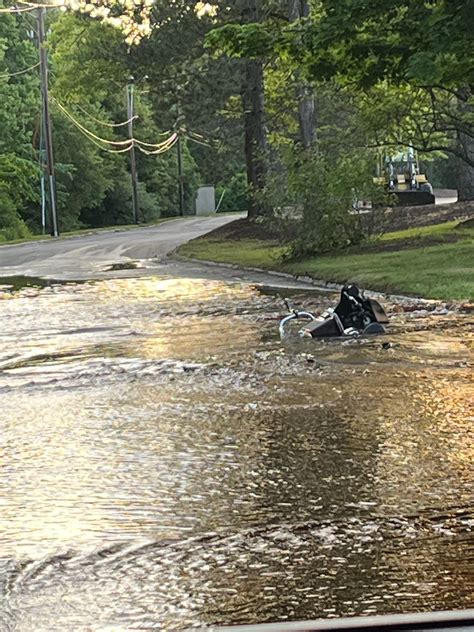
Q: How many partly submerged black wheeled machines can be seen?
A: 1